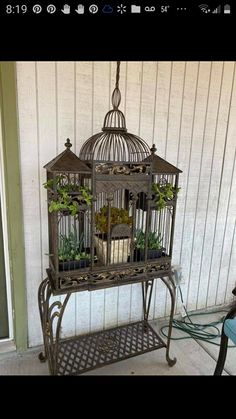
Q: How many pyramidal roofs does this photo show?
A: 2